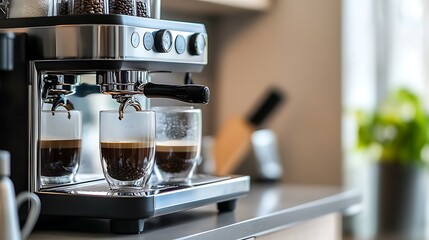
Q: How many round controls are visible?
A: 5